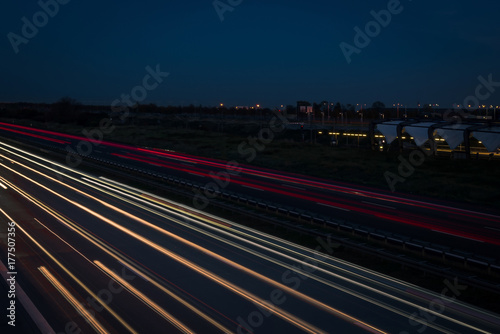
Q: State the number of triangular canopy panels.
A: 4